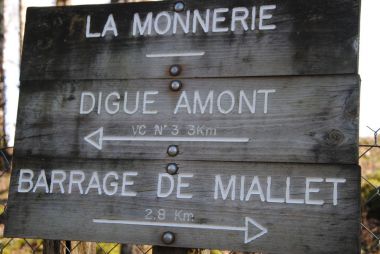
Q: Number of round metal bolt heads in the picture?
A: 6